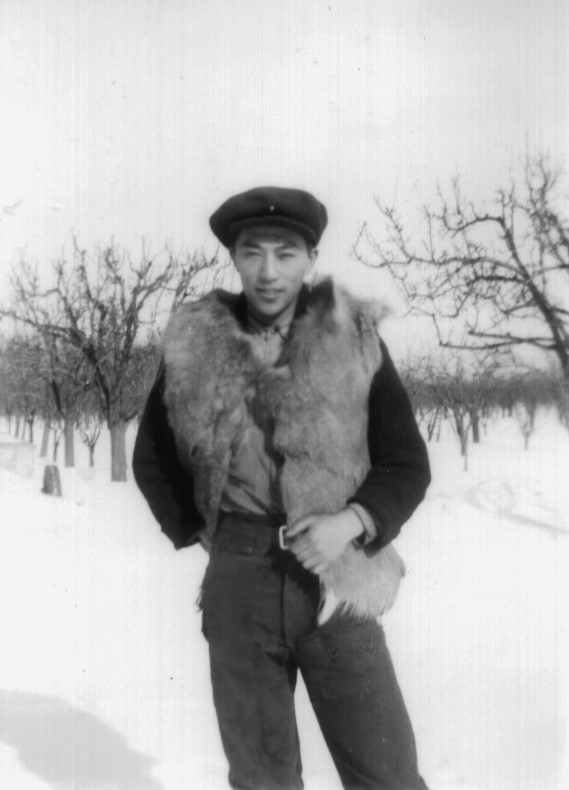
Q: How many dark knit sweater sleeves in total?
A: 2